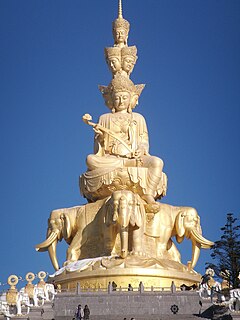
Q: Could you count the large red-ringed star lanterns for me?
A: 0